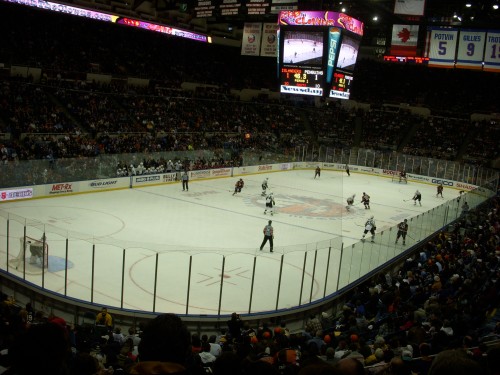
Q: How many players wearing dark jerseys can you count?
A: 6